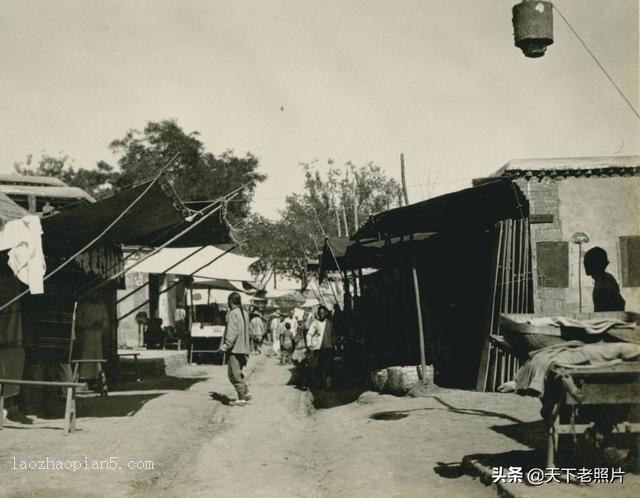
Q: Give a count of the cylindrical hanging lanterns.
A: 1